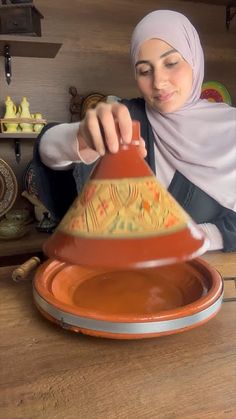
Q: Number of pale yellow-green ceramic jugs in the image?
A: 2